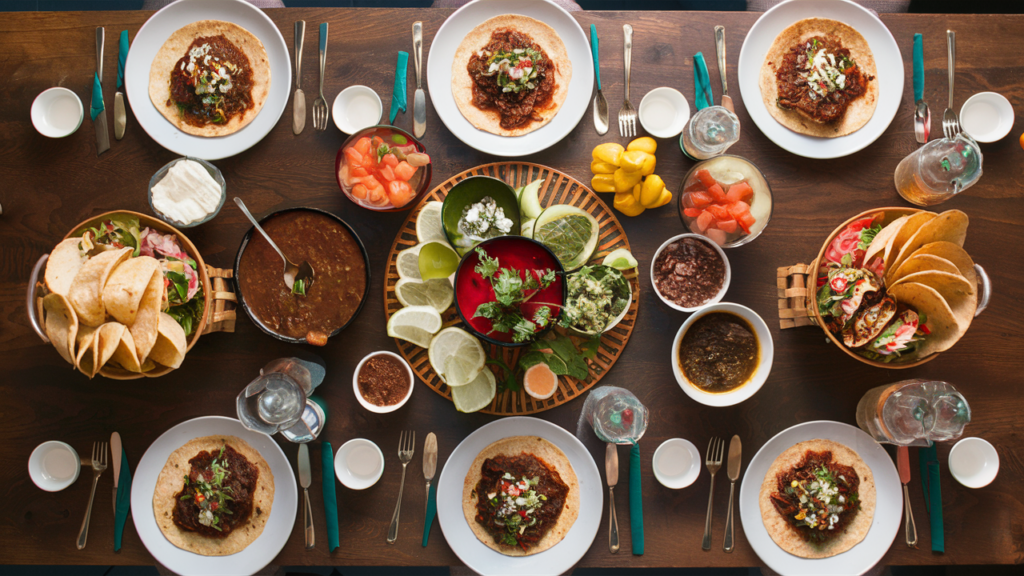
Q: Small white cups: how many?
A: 8